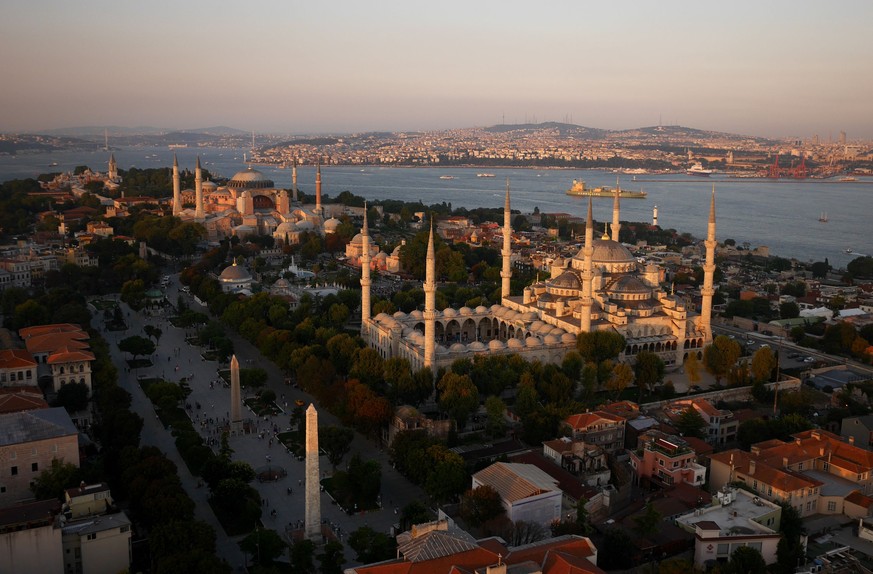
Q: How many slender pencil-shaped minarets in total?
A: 10